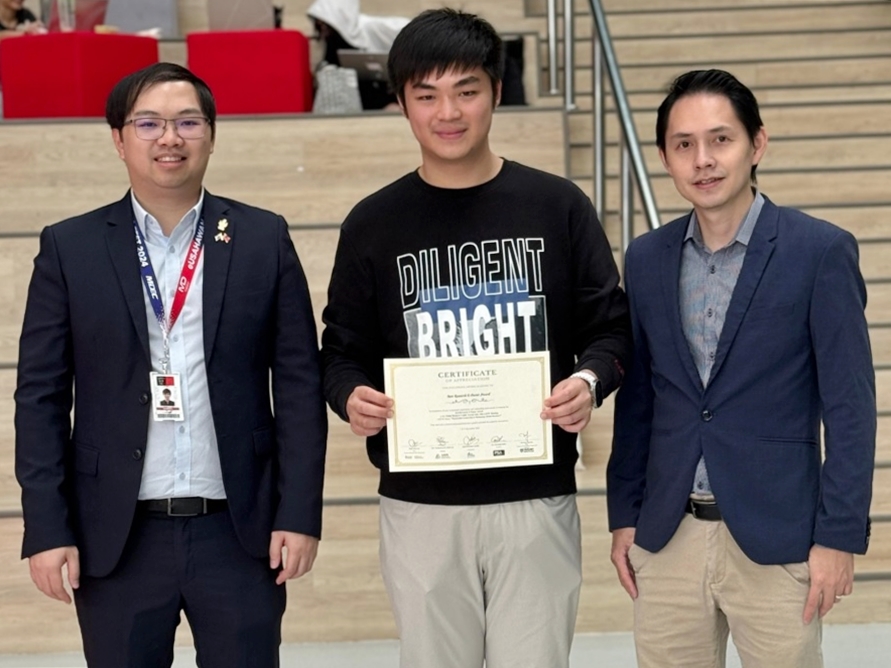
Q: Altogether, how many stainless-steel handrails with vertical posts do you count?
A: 1